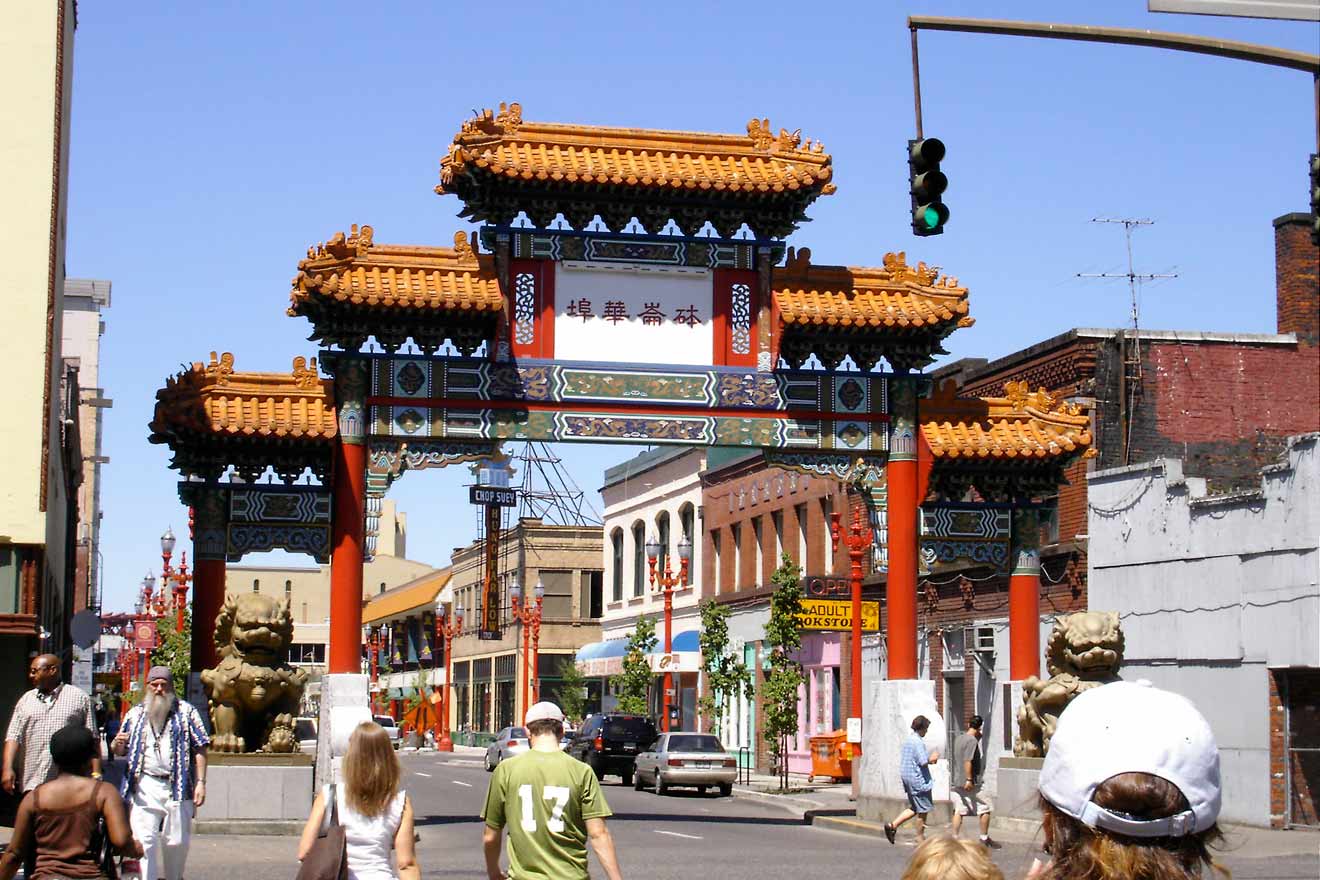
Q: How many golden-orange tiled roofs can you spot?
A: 5